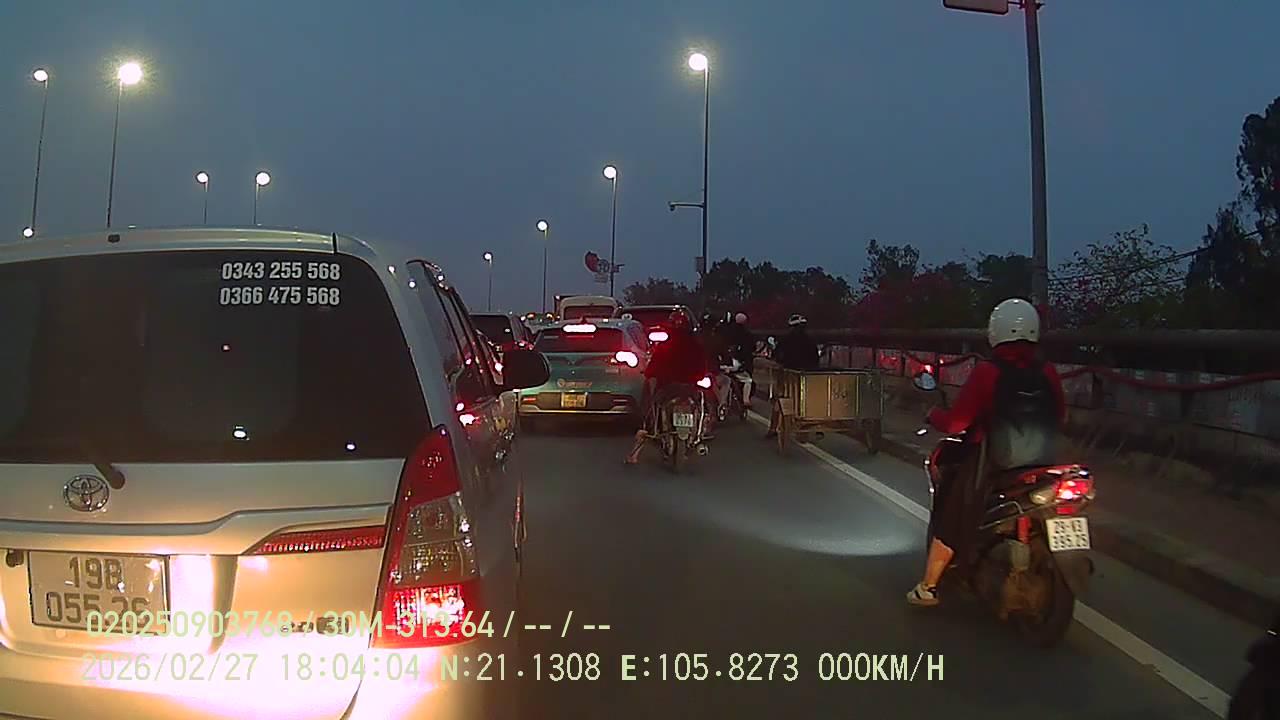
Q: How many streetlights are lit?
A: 9